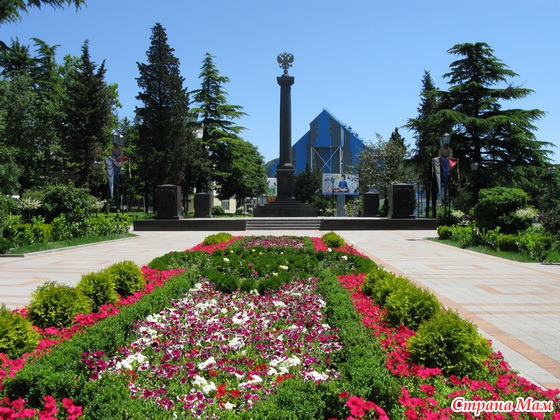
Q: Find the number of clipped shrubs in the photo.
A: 10